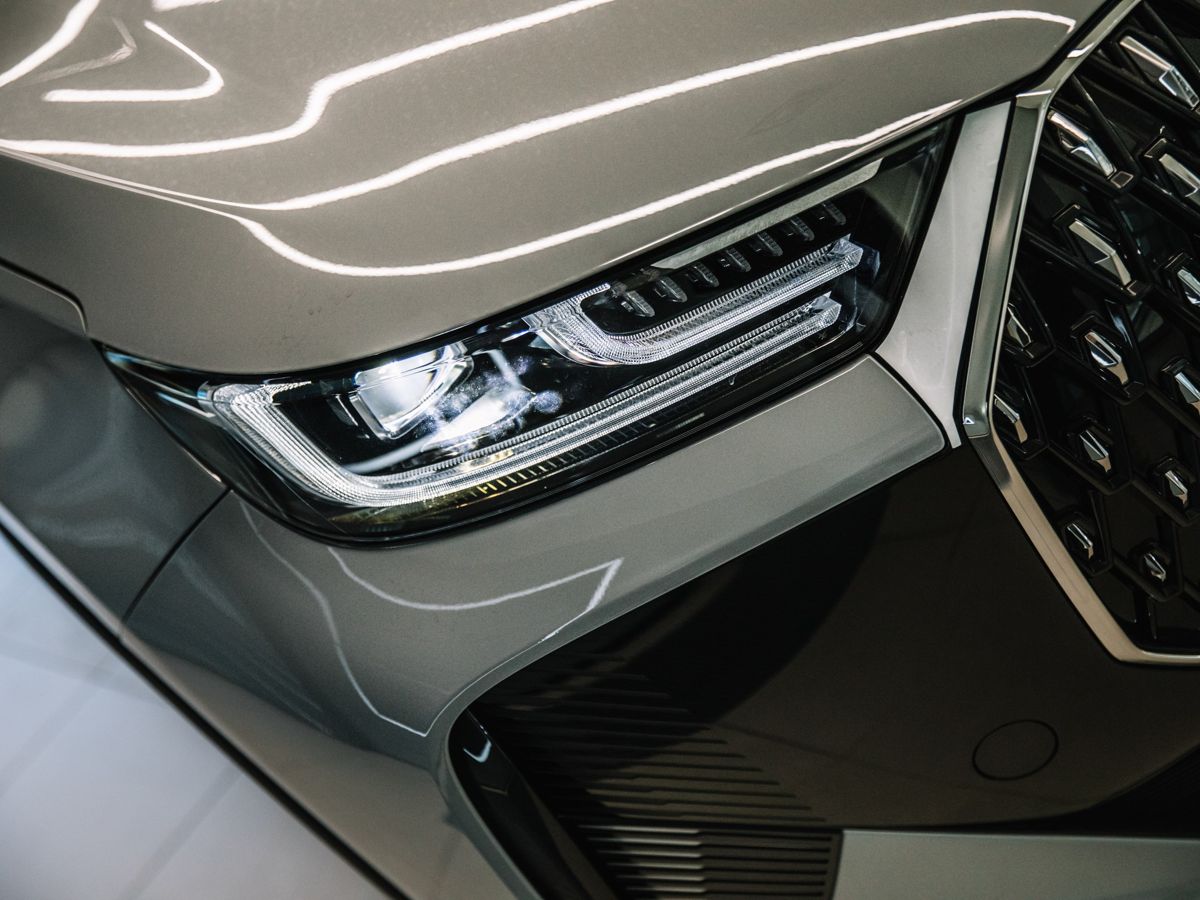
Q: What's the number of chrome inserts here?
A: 13